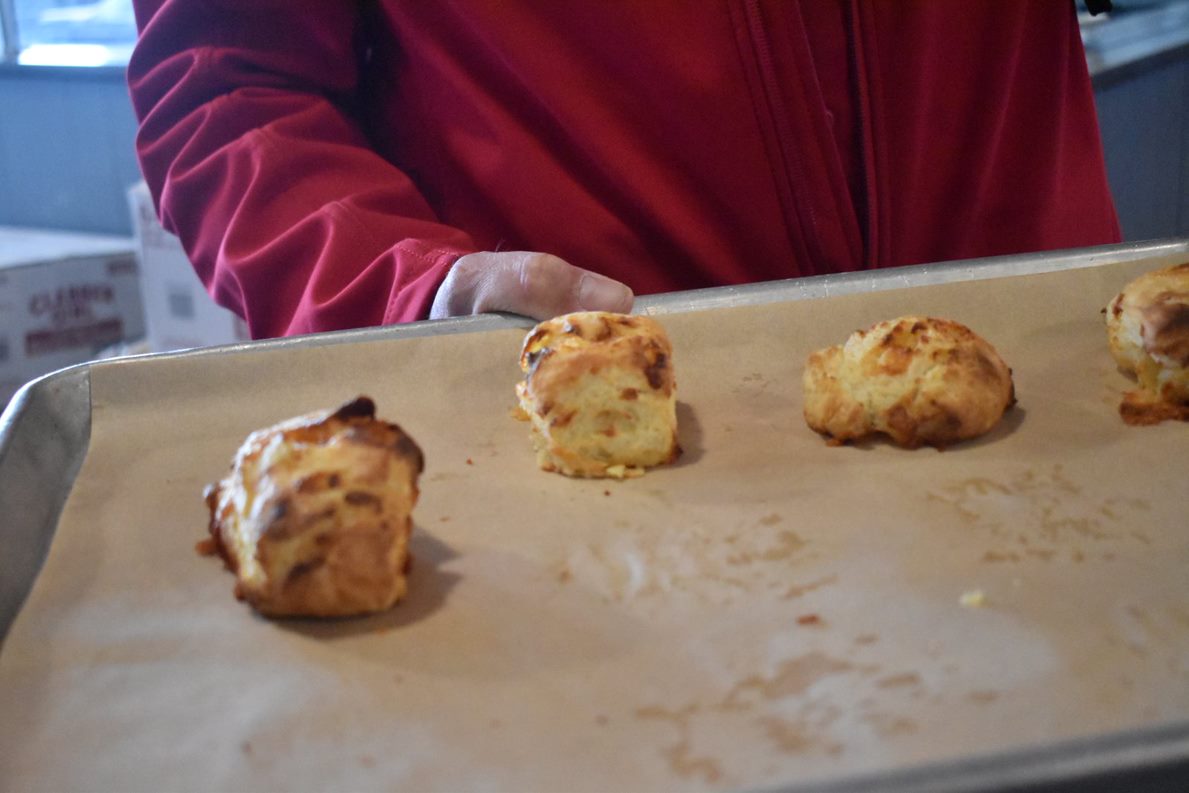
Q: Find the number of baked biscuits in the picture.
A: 4